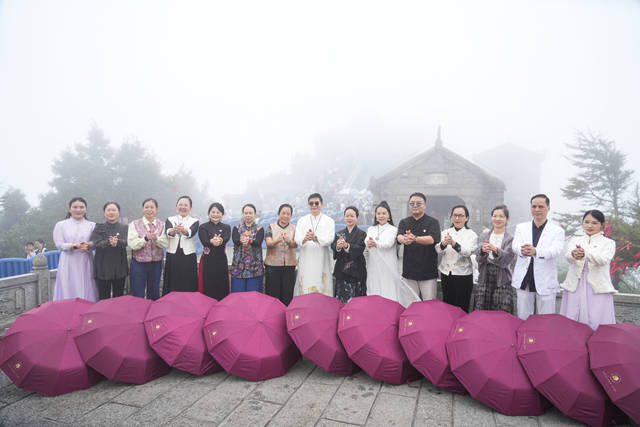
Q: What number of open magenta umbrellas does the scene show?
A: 10